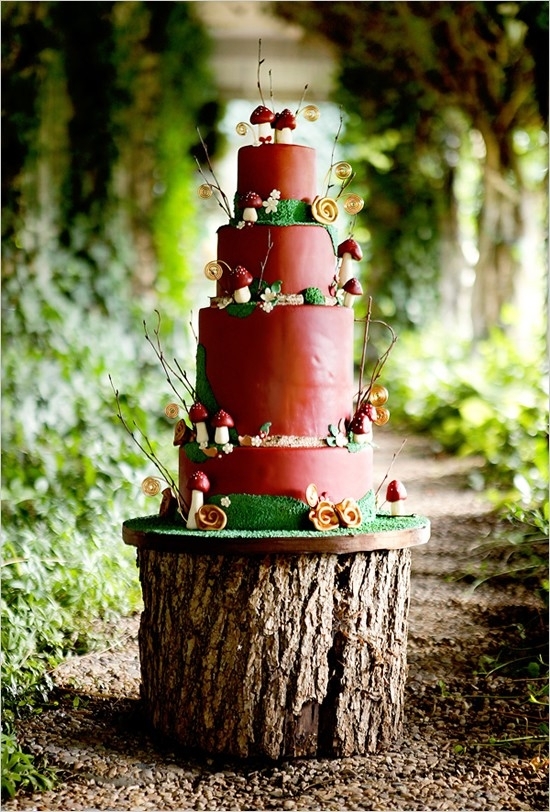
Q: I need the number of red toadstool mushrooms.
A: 12